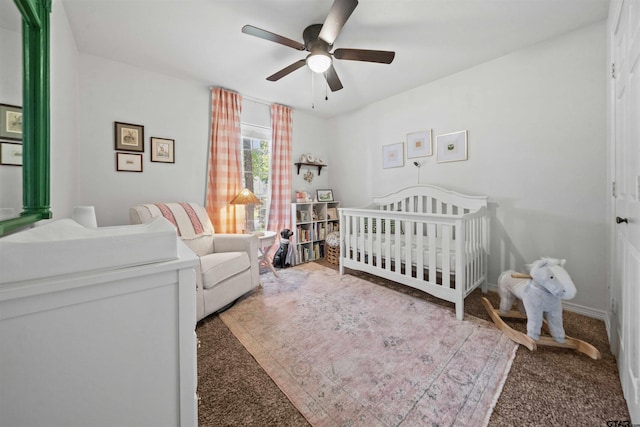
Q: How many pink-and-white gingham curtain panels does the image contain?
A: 2